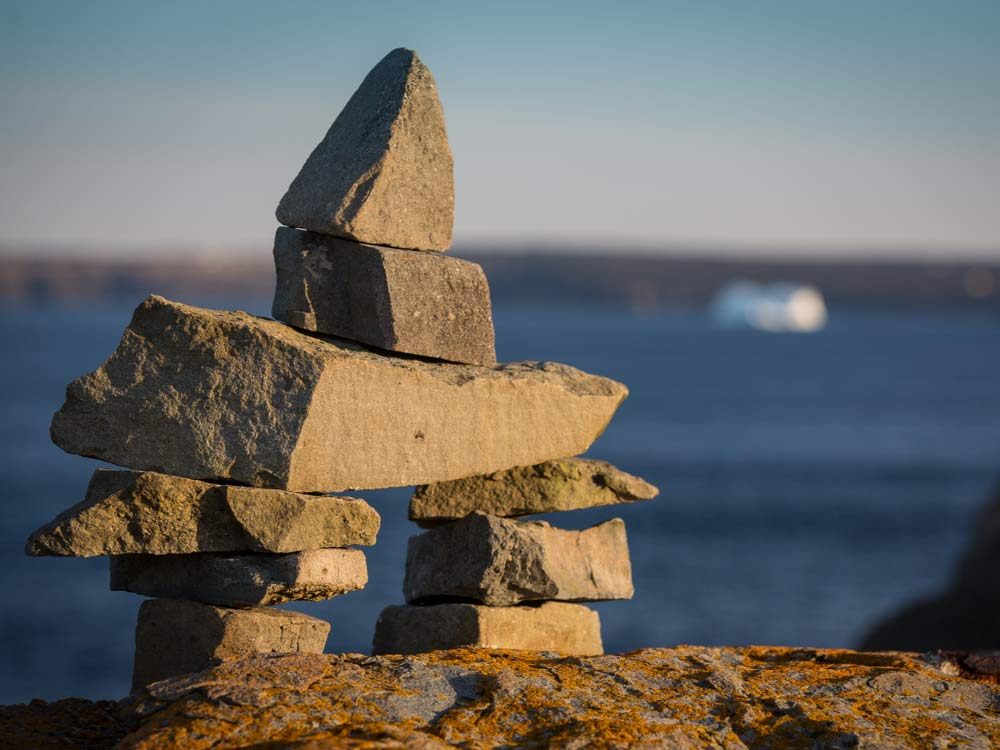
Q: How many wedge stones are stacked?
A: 9